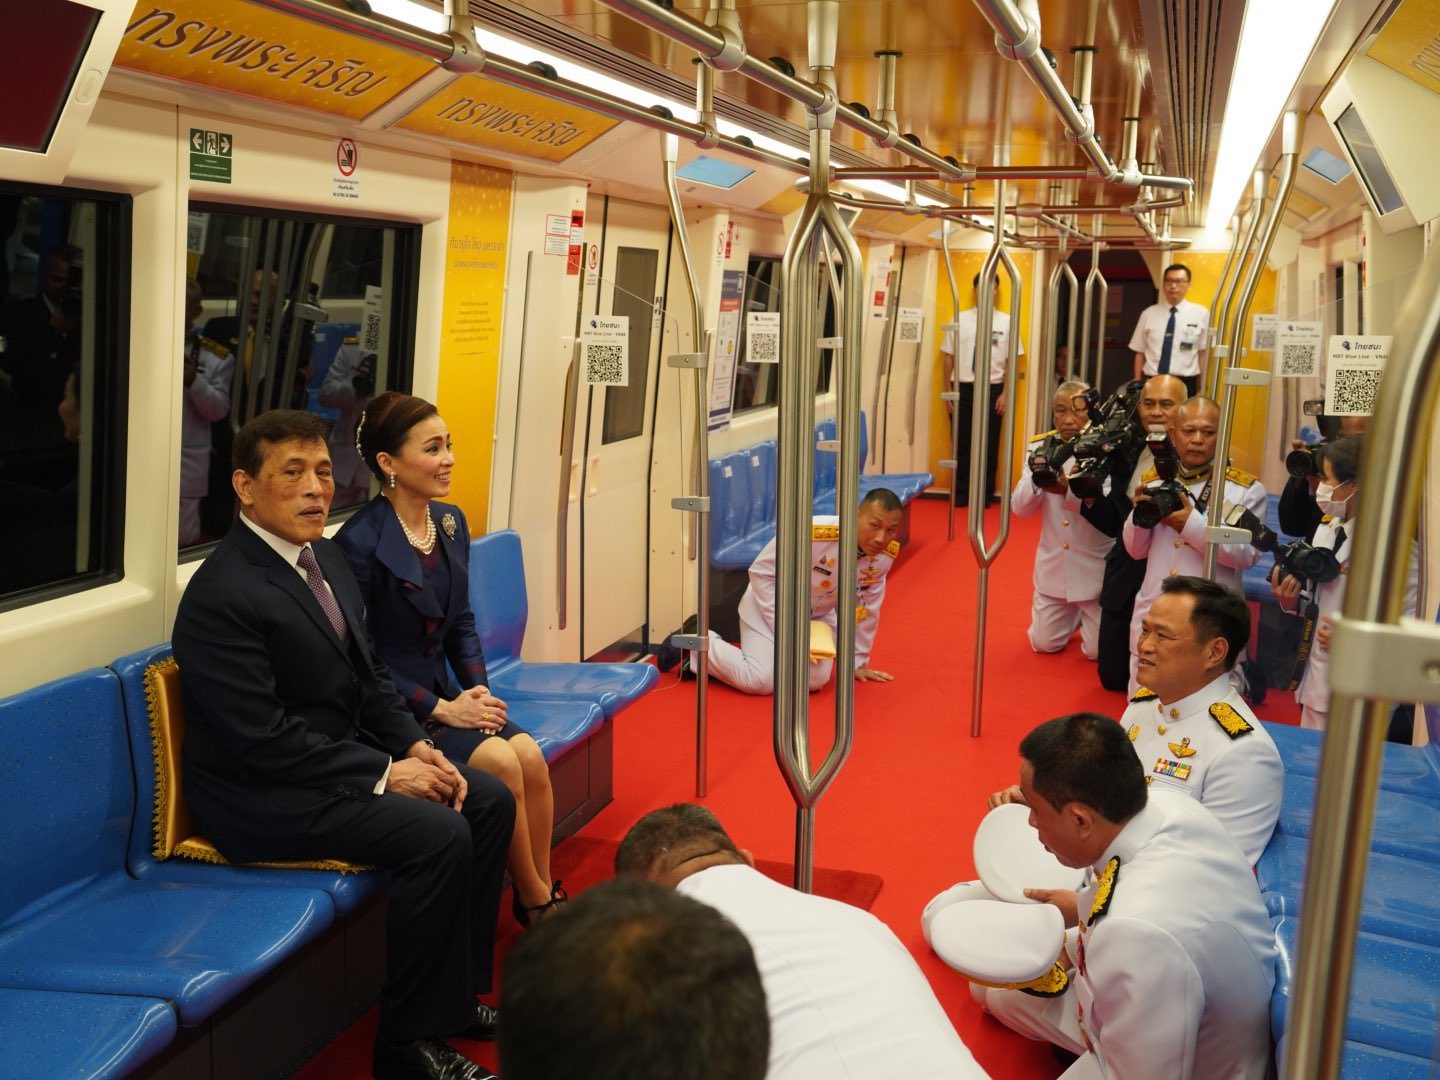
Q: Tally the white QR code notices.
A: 6